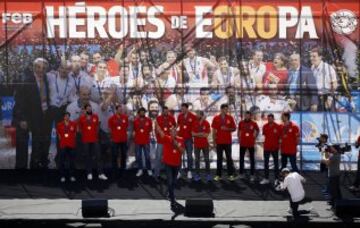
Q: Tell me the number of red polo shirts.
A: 12